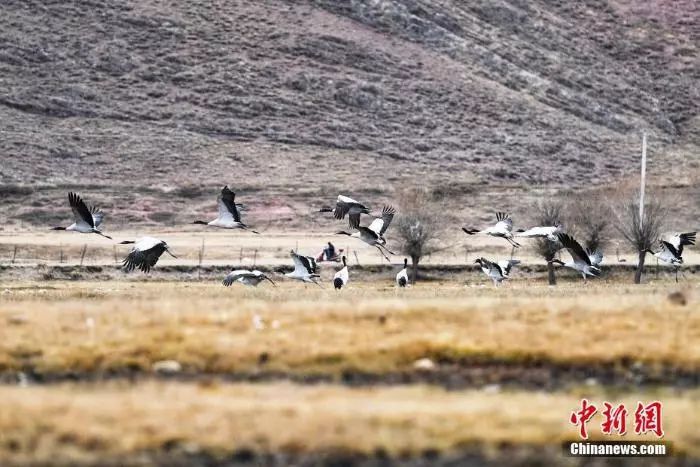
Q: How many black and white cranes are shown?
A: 14